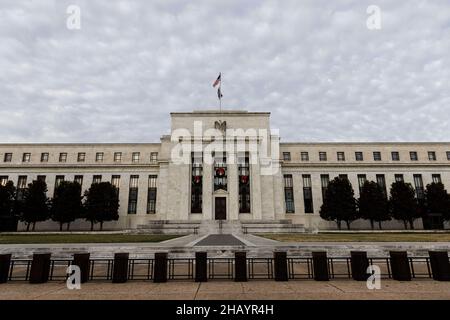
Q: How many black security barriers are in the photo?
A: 12